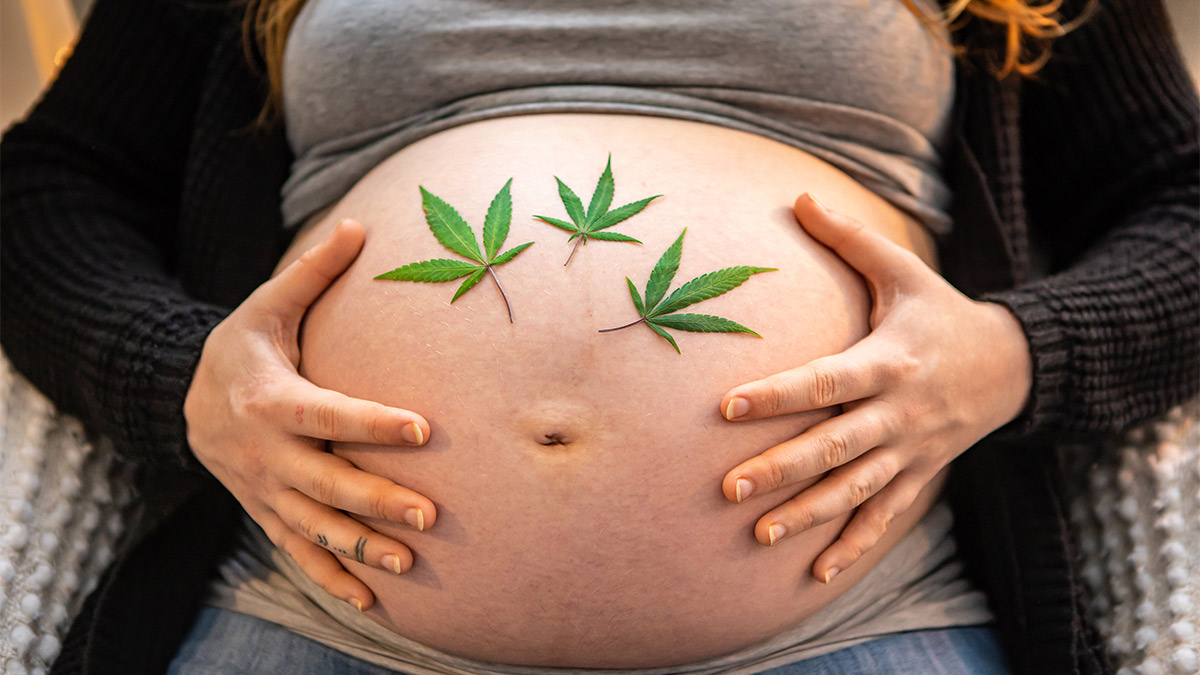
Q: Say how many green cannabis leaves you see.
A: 3